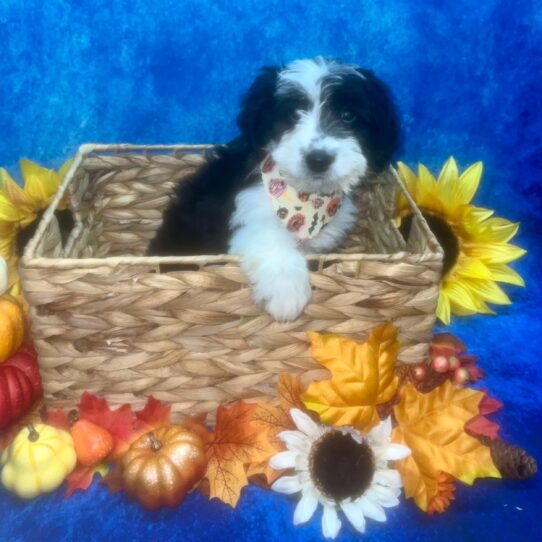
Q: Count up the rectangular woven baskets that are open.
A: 1